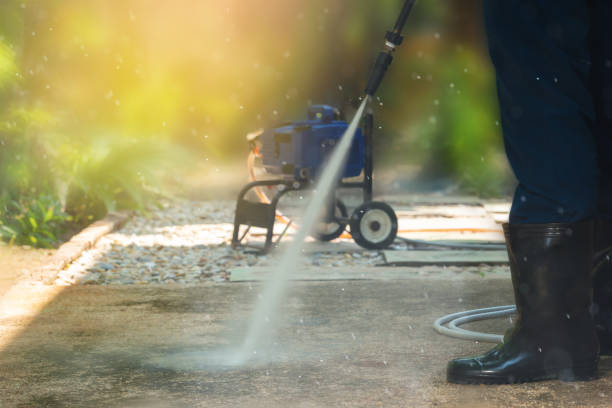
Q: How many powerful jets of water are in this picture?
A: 1